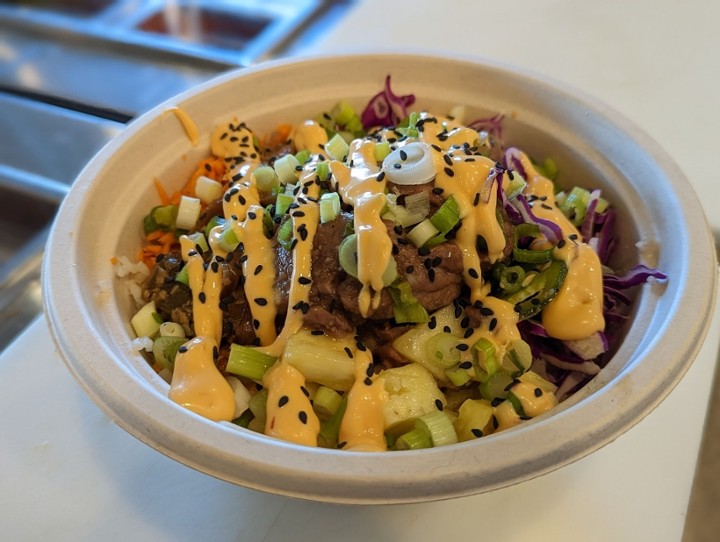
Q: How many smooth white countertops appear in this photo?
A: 1